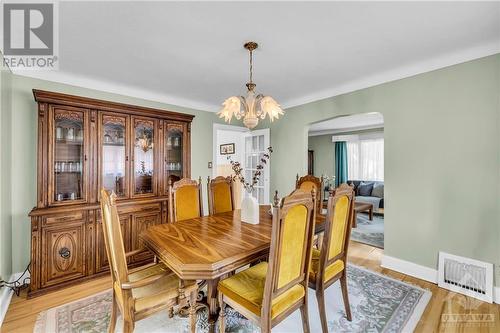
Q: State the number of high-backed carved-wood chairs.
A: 6